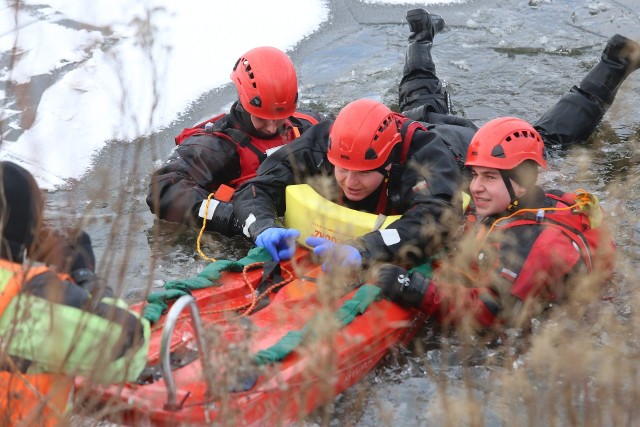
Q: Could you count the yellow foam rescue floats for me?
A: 1